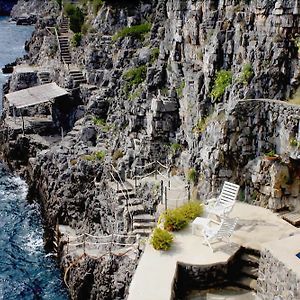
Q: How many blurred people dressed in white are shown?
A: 0